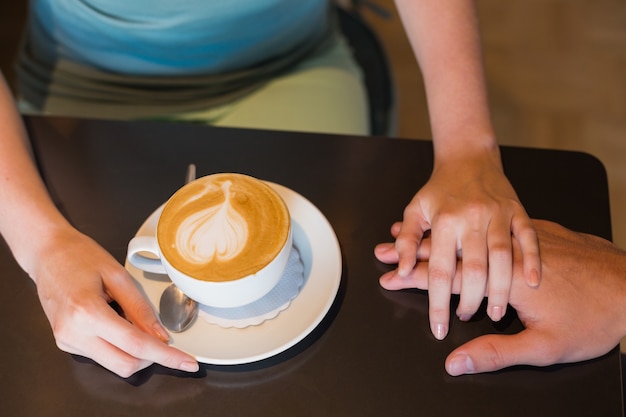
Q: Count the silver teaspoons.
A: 1